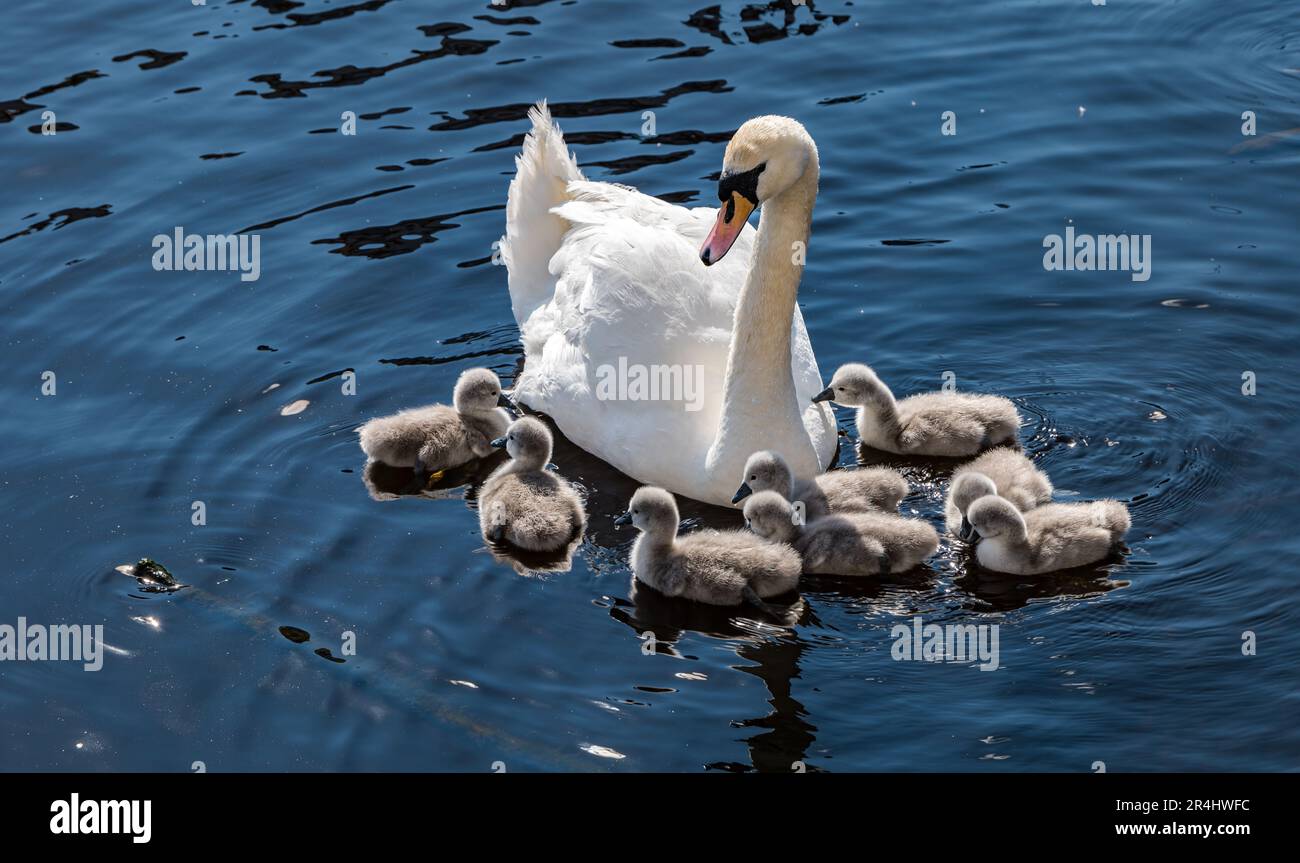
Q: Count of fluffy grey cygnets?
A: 8